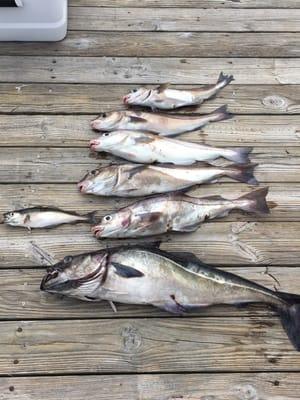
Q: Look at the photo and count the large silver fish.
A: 1